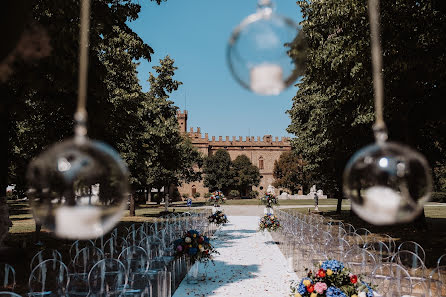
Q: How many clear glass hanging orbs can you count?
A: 3